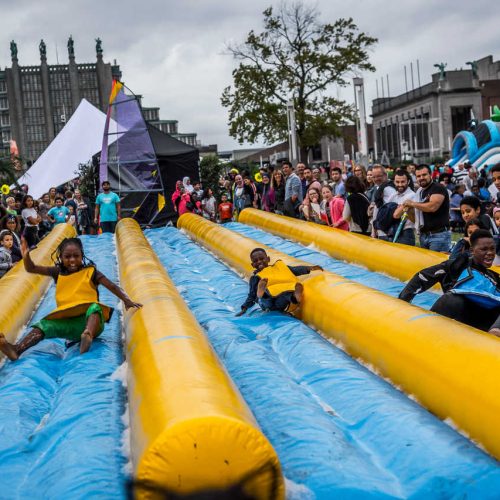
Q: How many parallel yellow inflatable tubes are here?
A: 4